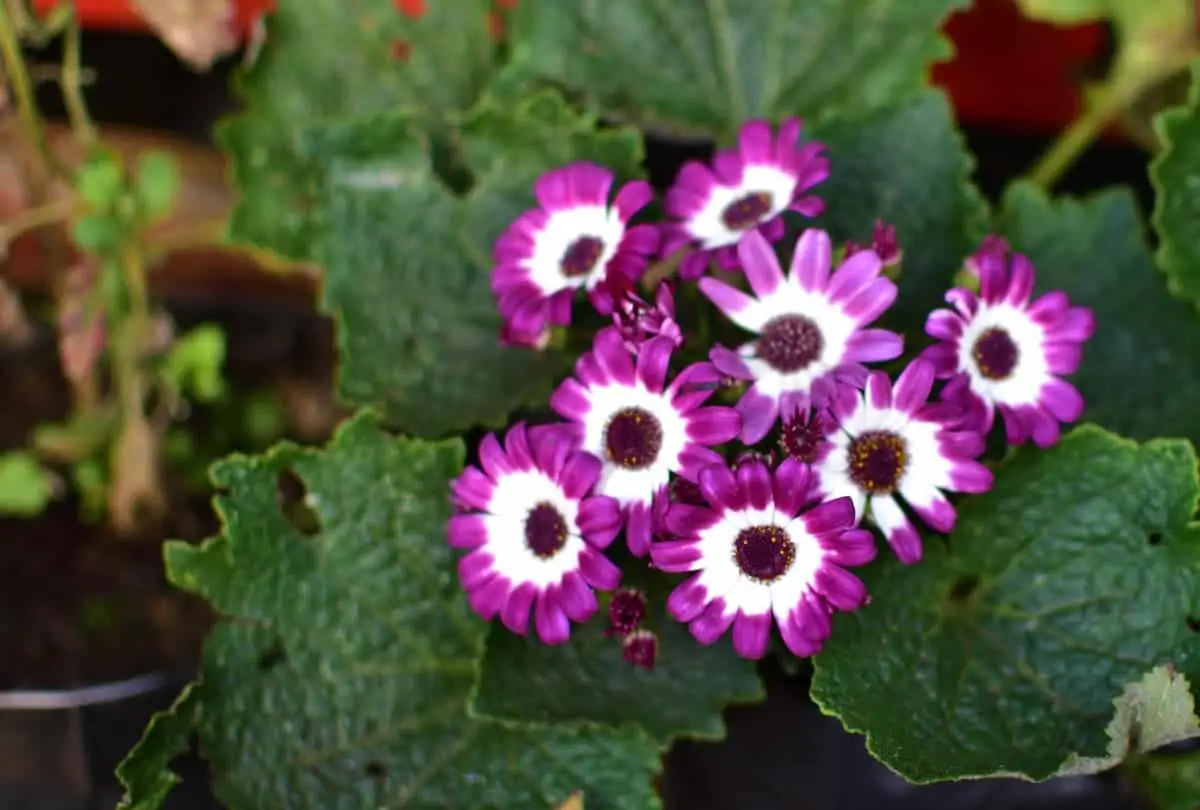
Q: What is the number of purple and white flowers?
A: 8